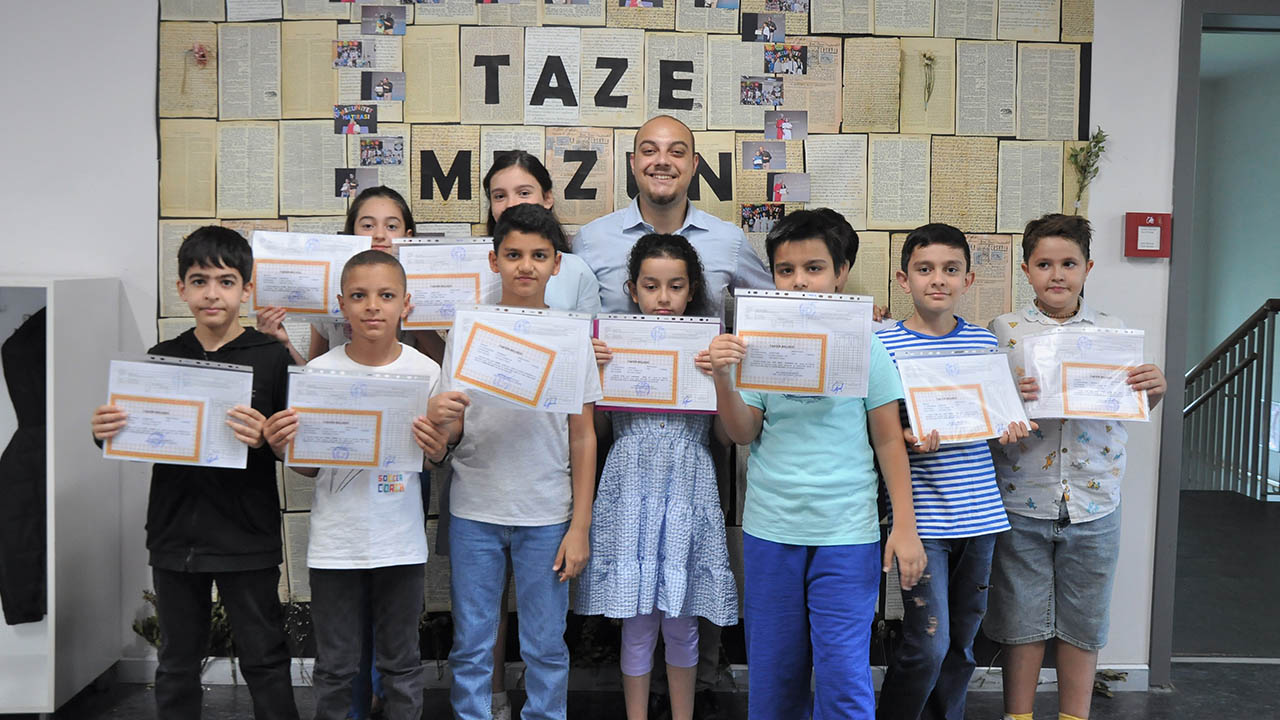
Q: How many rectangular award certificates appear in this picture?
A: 9